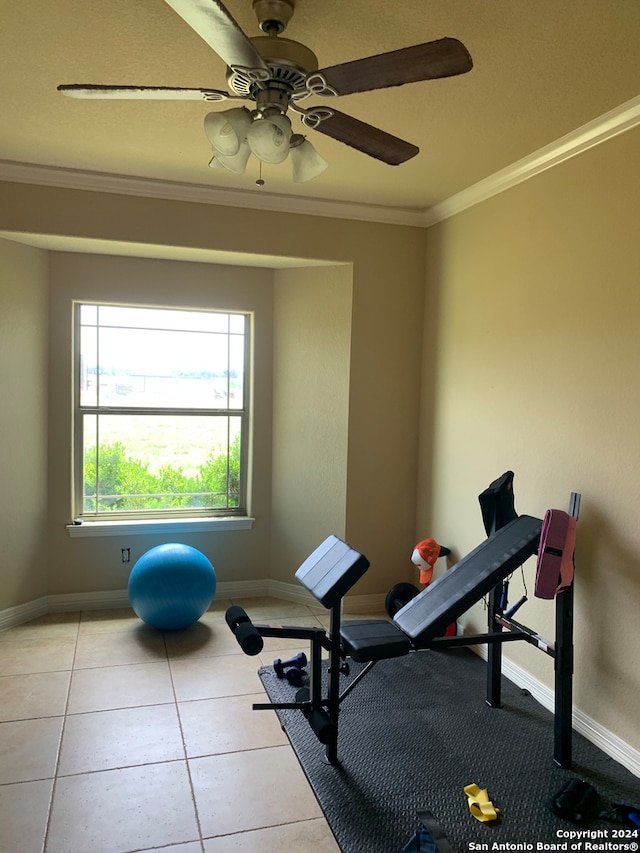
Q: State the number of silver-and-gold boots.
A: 0